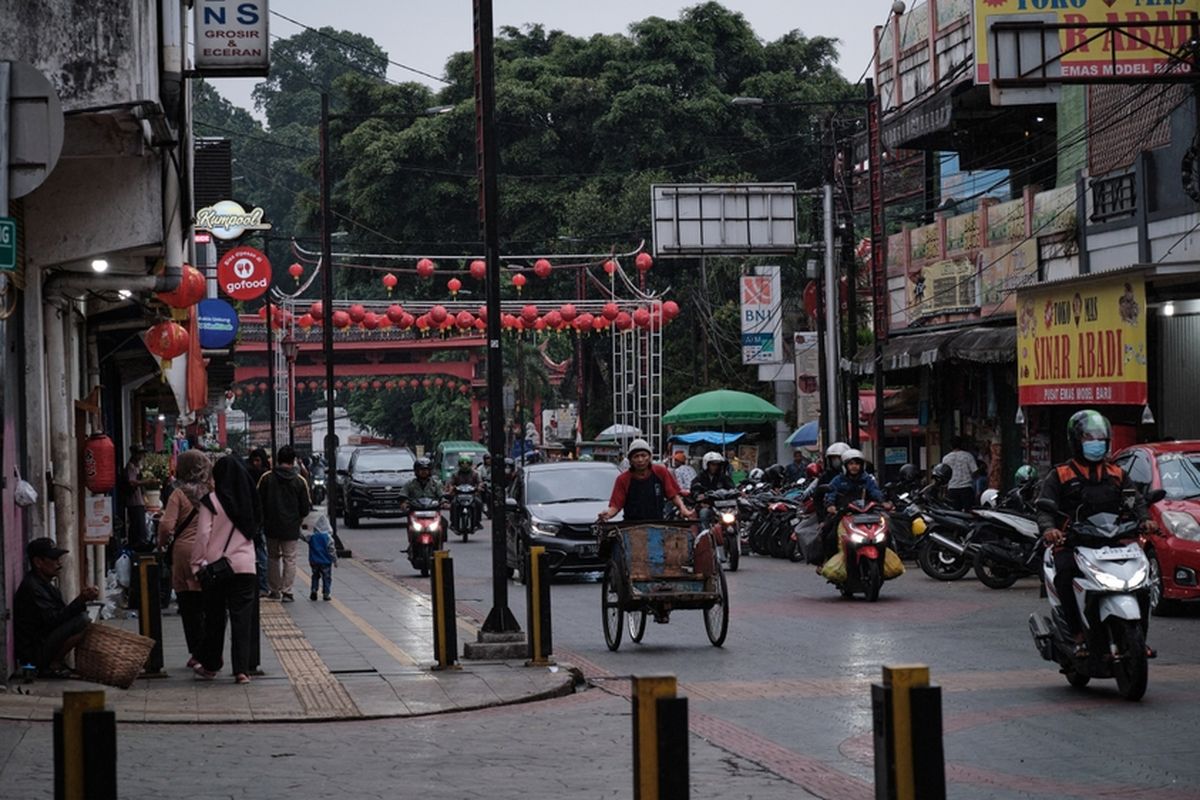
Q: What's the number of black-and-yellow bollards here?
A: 6